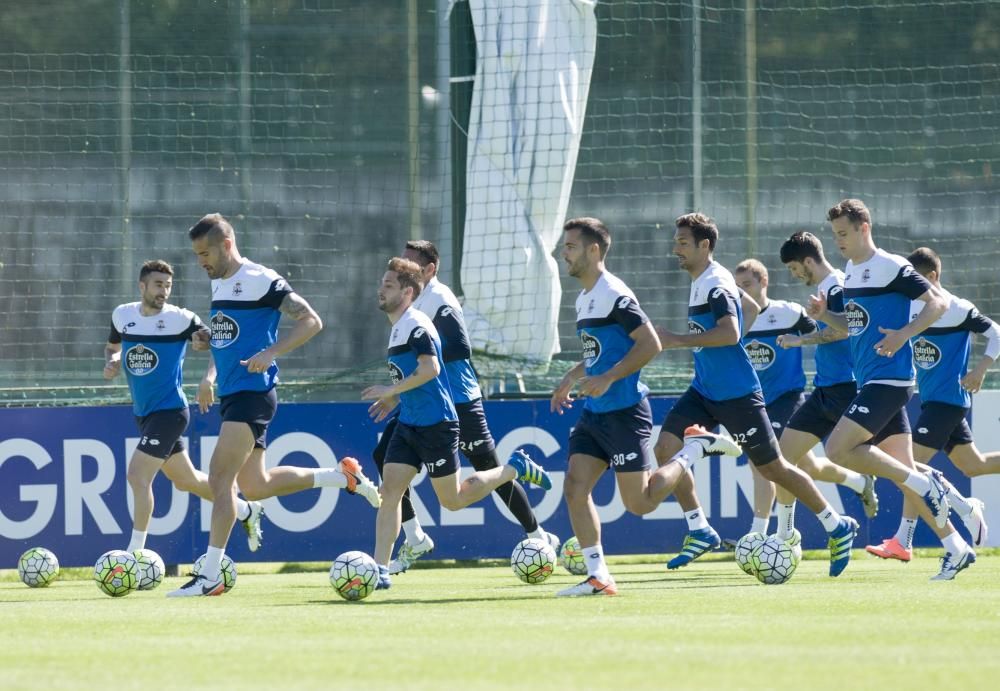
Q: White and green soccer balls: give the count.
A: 9